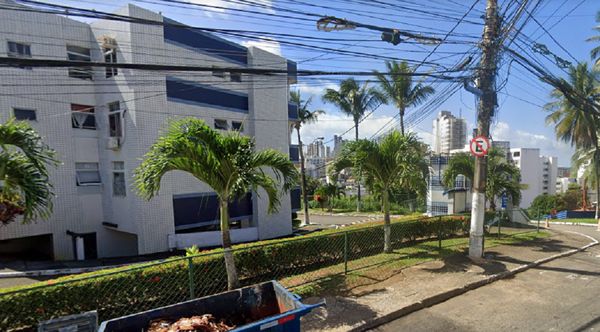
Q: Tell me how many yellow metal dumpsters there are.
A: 0